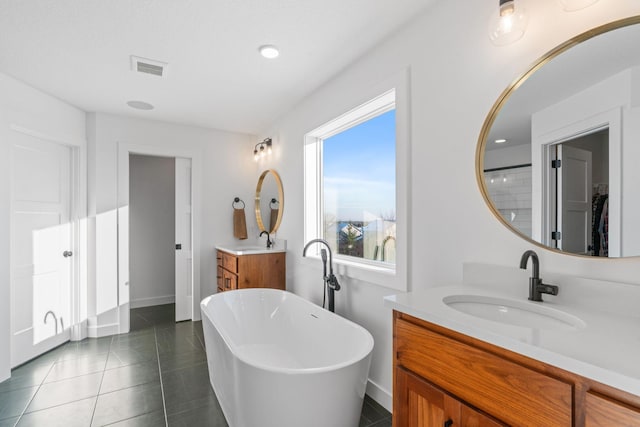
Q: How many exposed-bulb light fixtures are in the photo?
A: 2